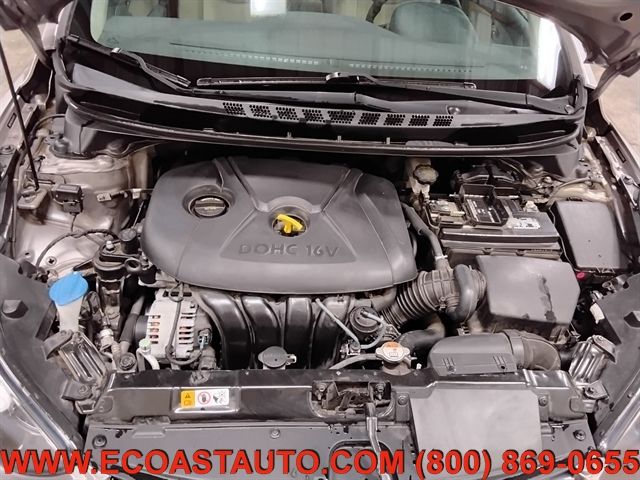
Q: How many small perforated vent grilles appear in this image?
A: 9